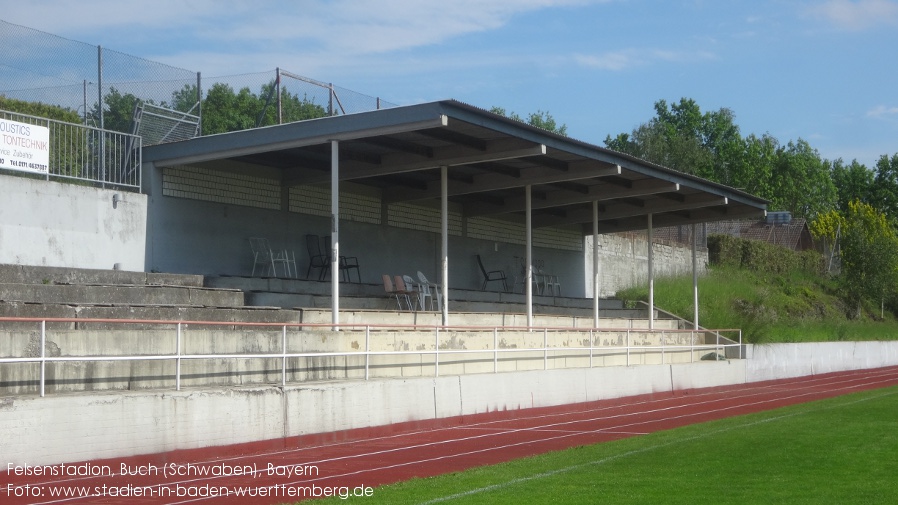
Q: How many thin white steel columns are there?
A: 6